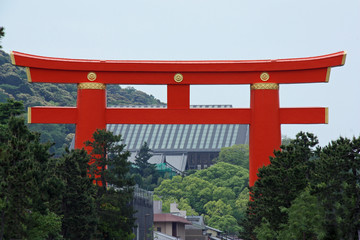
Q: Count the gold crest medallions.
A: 3